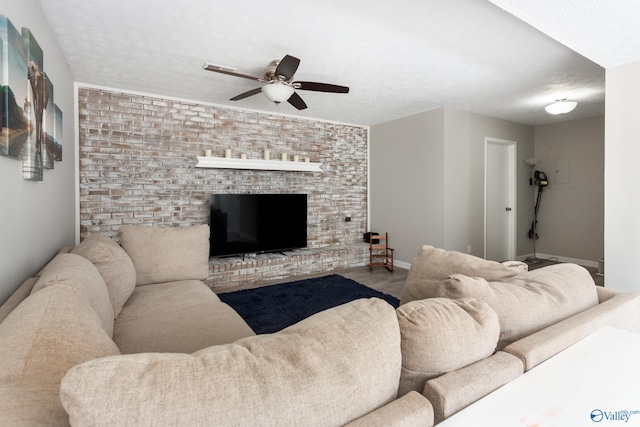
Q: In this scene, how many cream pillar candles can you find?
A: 7